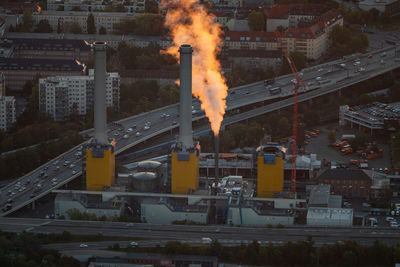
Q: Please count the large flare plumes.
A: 1